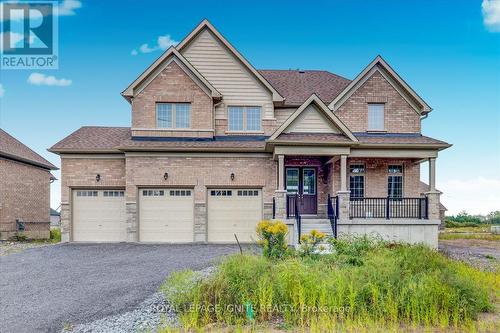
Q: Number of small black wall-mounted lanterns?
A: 3